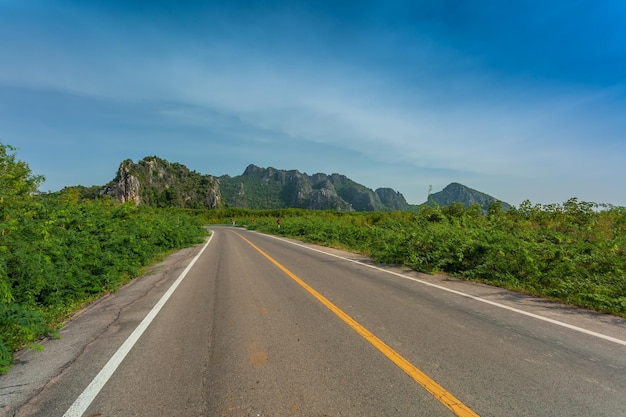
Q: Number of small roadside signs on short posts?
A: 3